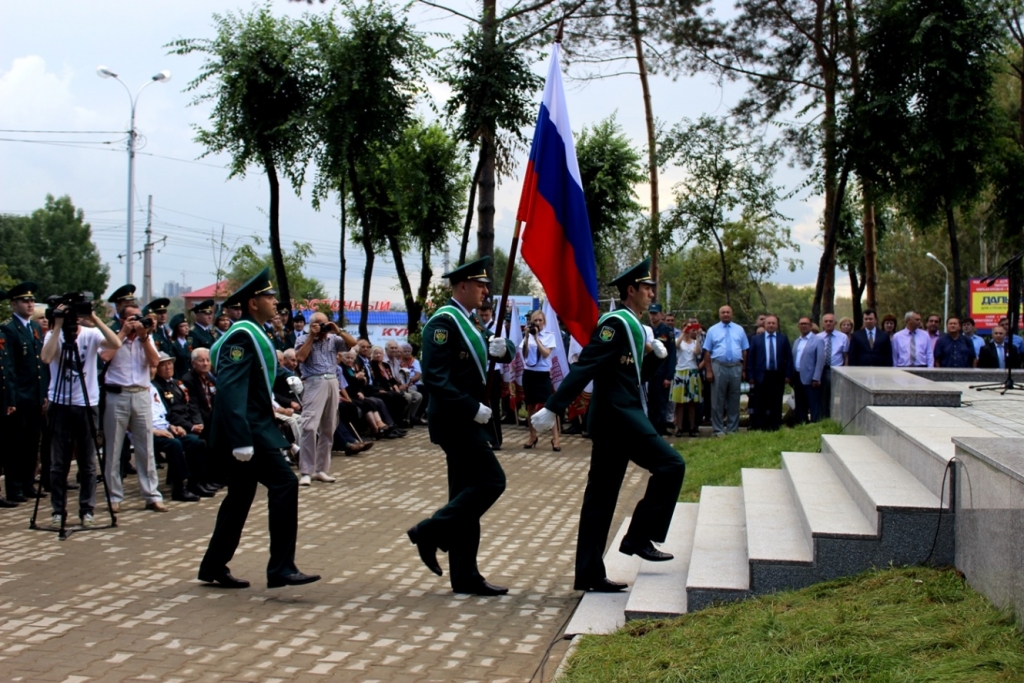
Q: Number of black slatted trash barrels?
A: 0